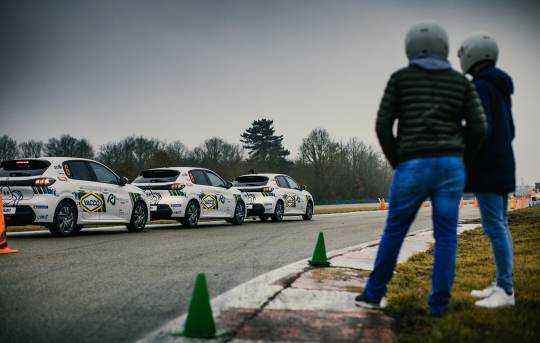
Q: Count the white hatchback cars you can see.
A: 3